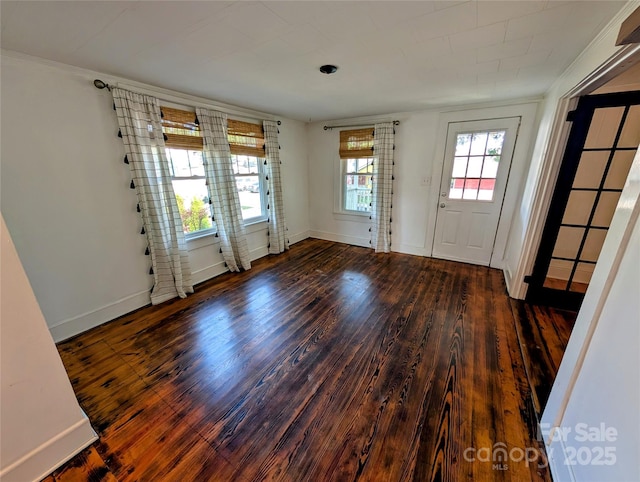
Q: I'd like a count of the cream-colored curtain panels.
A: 4